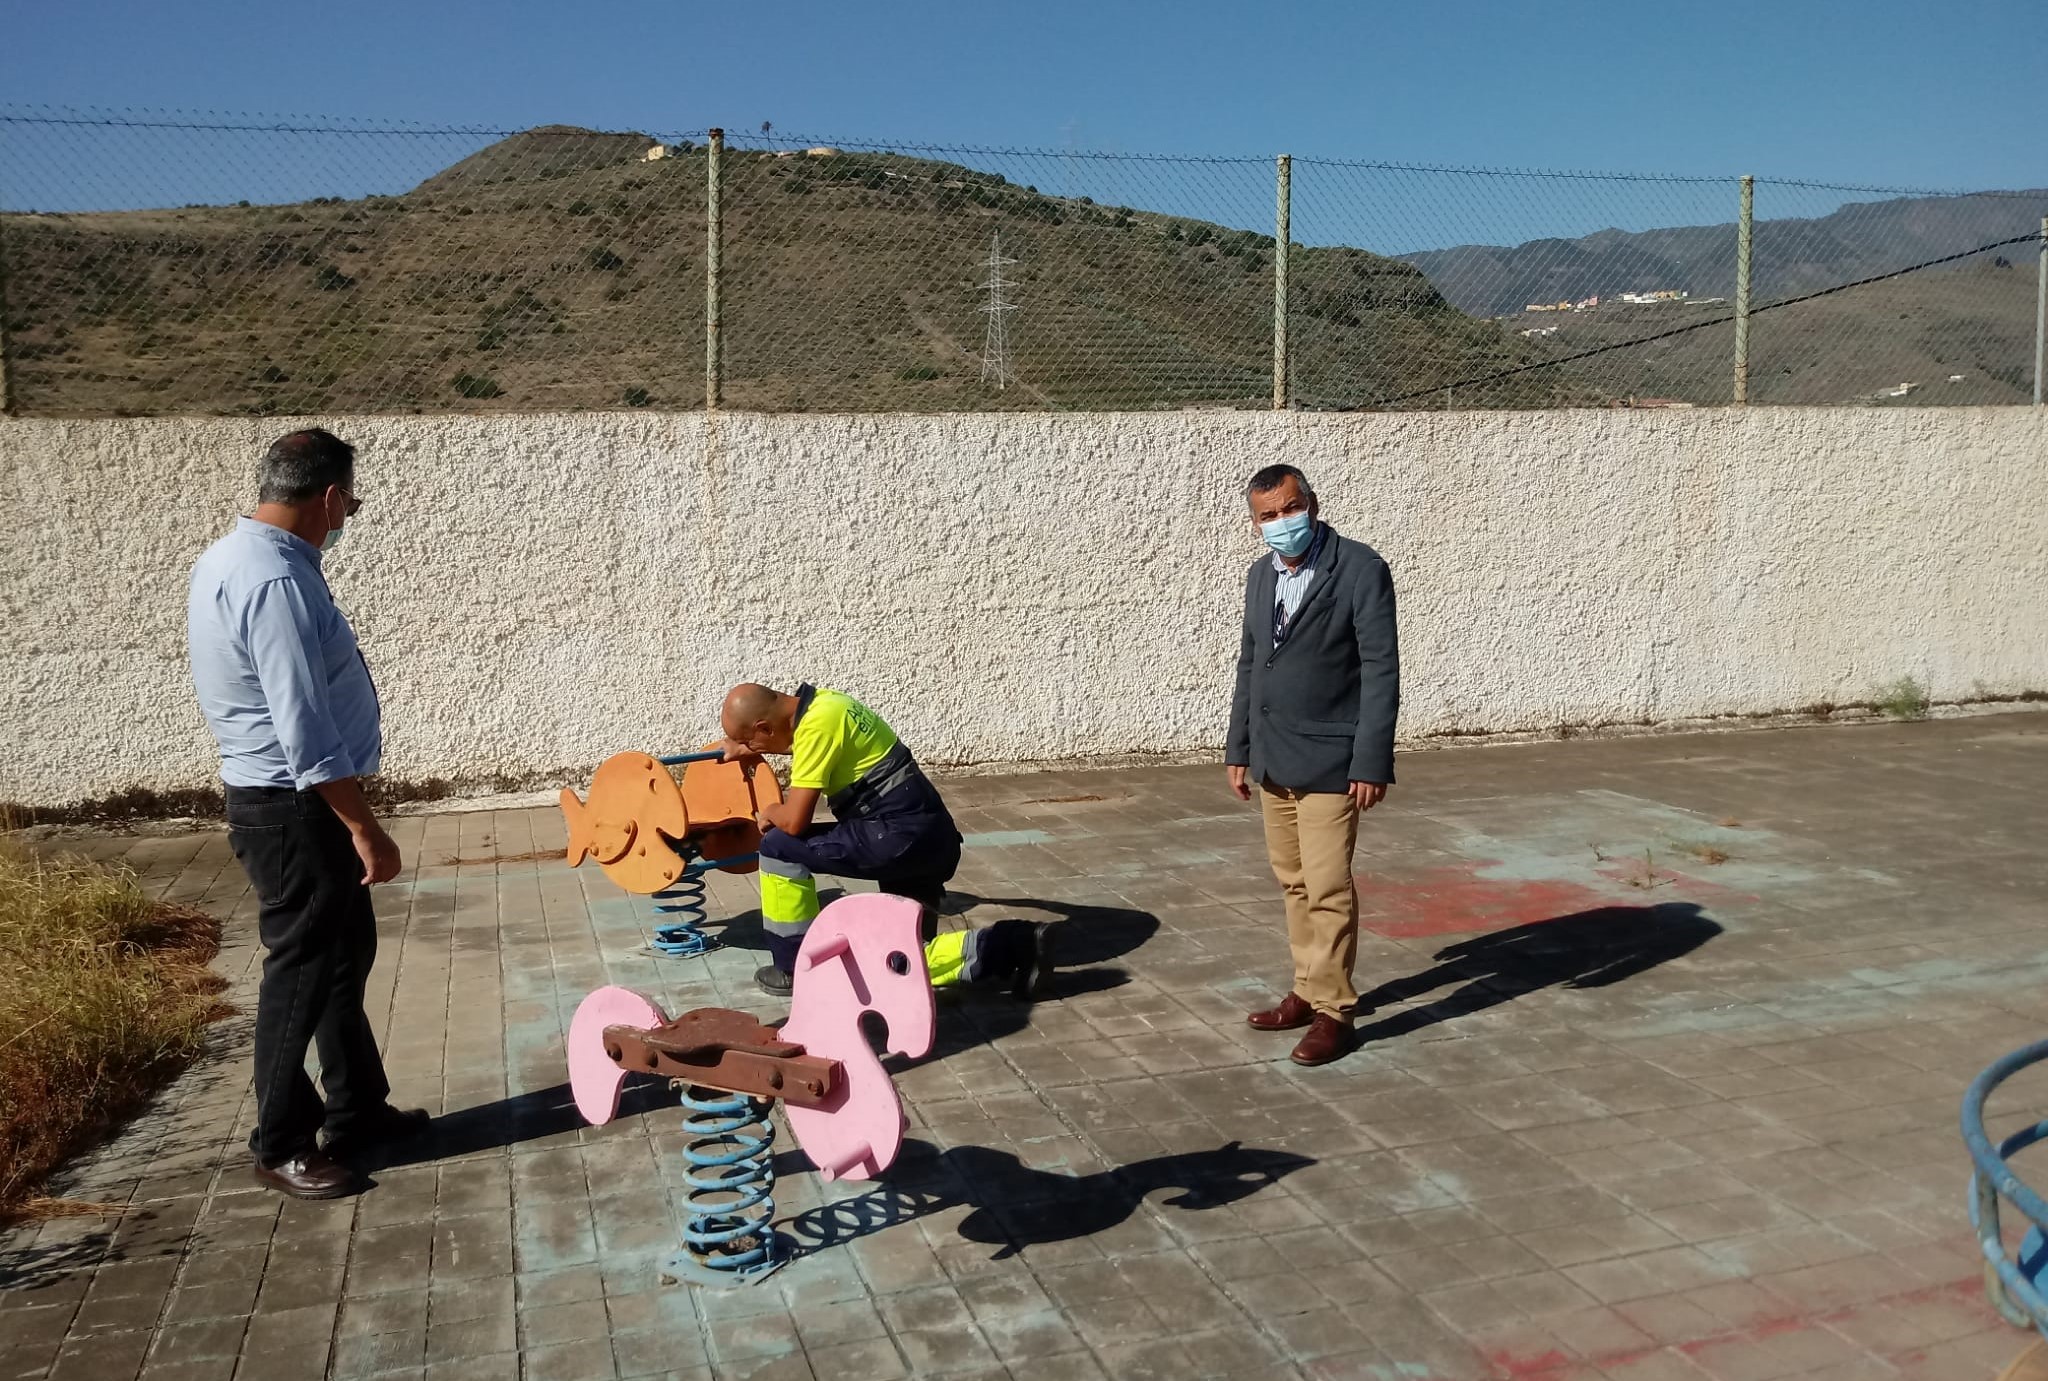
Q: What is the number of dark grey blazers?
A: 1